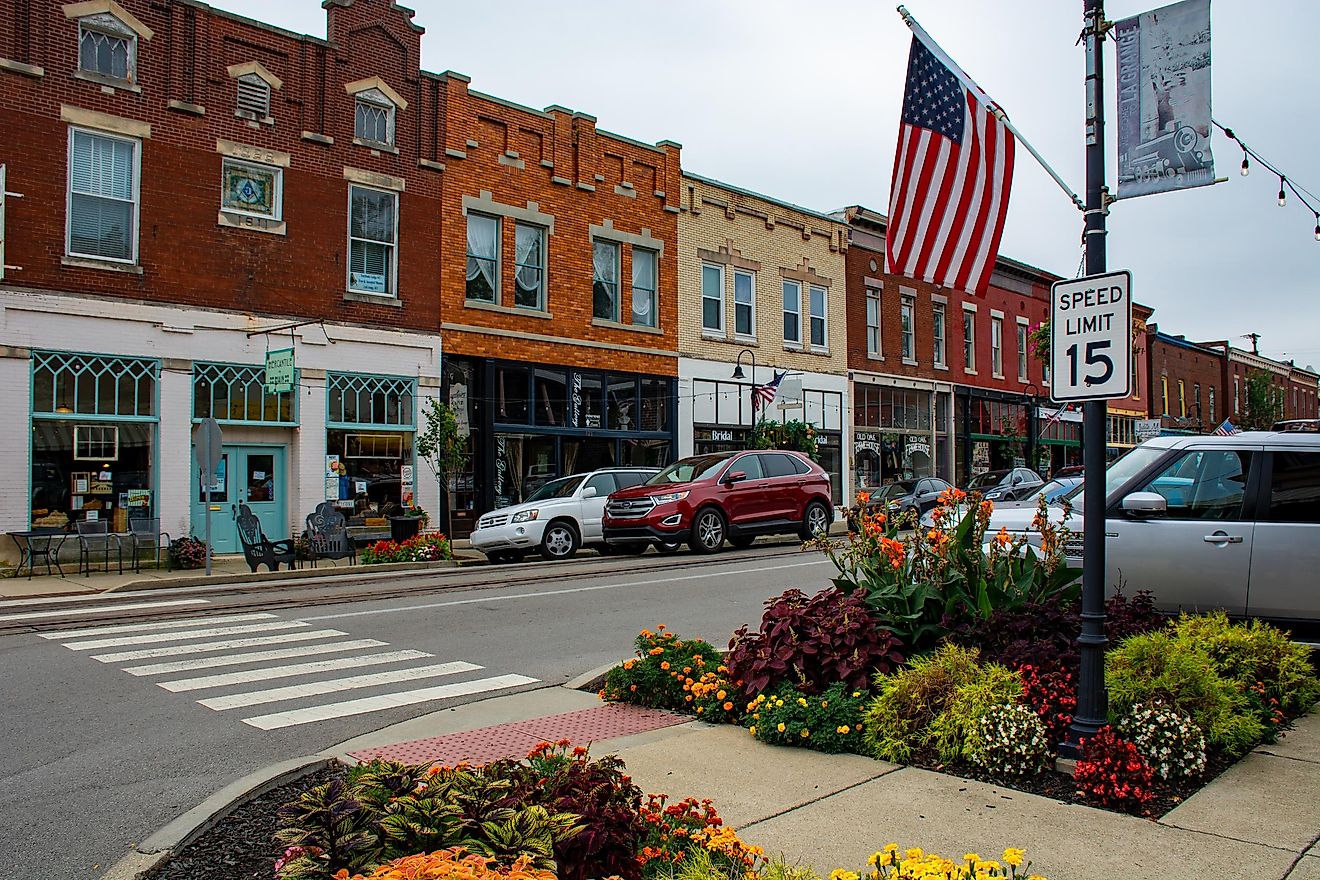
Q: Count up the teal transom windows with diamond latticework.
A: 3